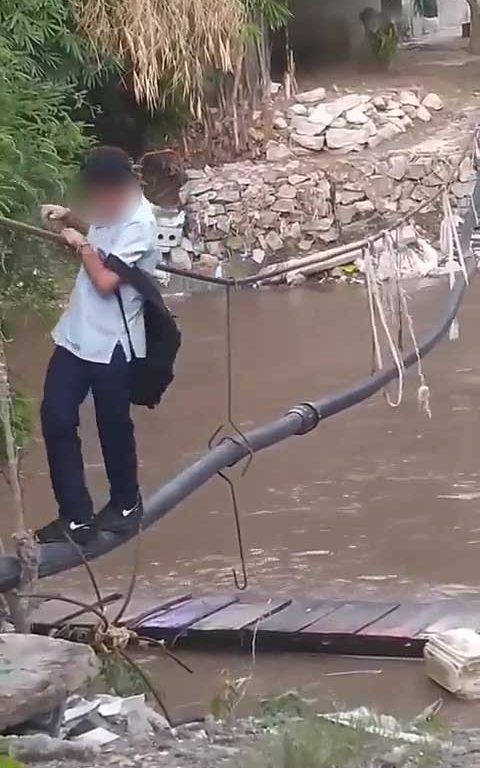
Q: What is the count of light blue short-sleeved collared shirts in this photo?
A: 1